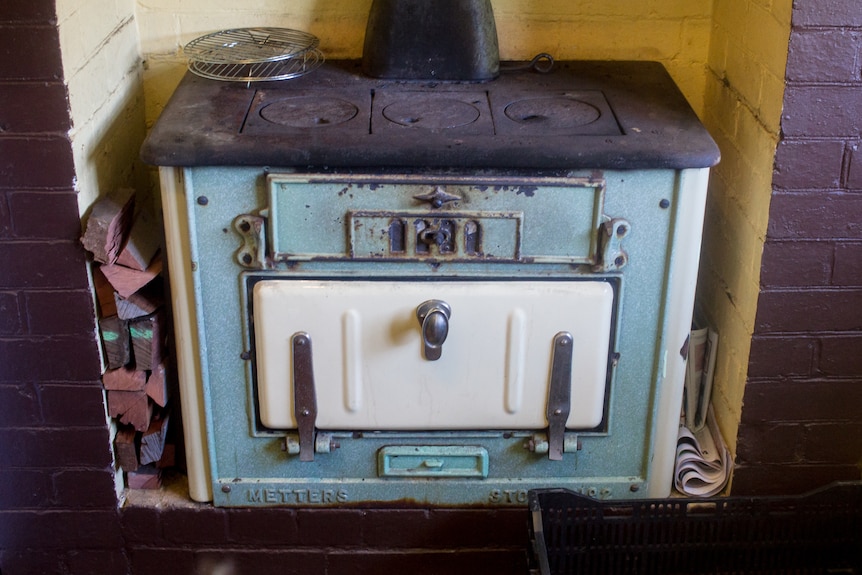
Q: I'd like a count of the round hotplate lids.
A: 3